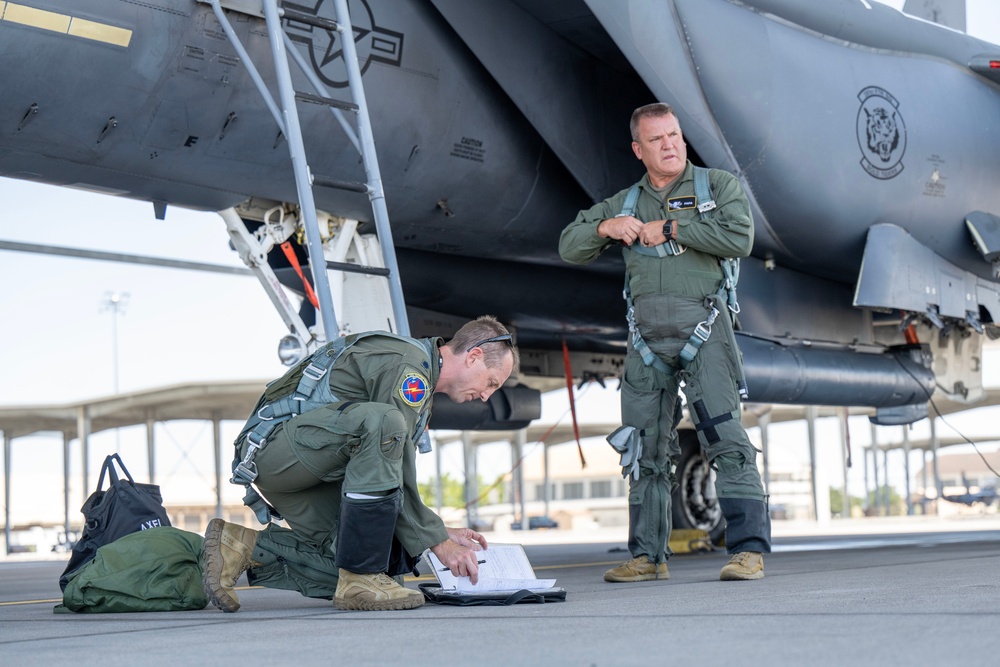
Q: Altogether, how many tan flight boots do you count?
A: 4